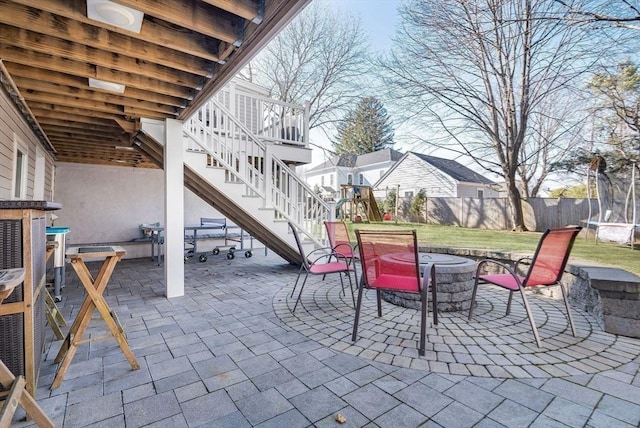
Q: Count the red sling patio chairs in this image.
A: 4